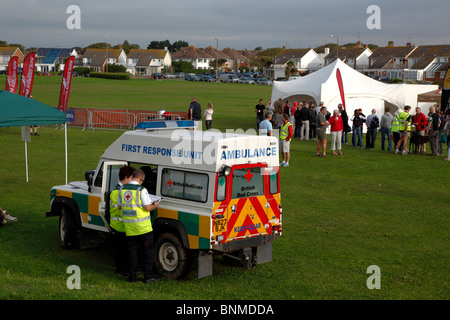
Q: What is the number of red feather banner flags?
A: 4